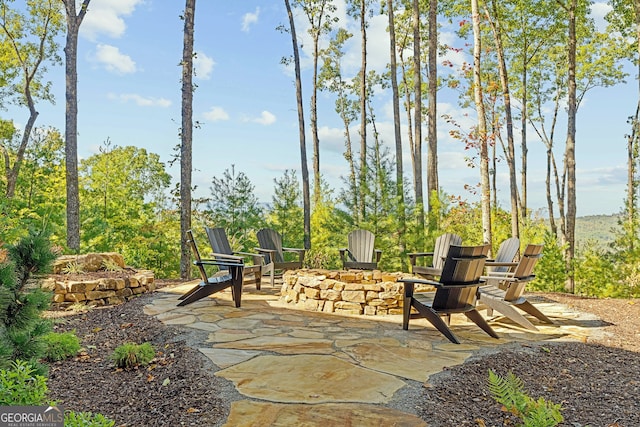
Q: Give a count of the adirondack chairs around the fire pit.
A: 8